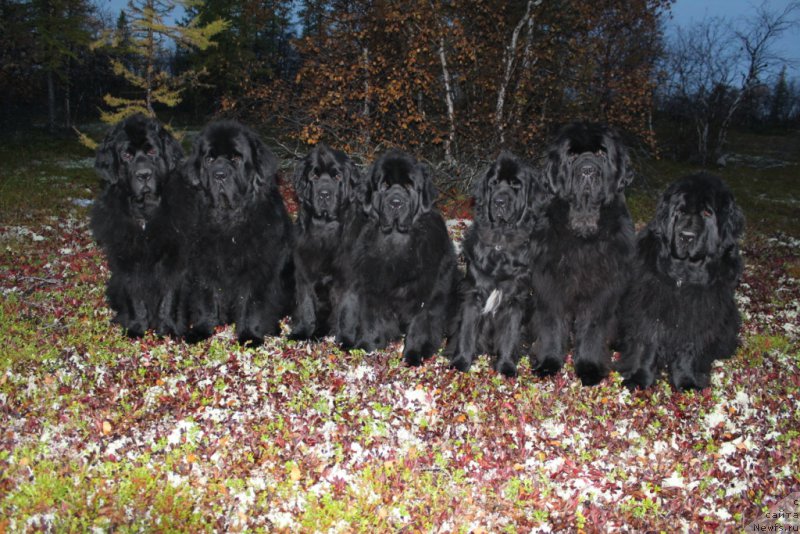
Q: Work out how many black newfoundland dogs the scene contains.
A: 7